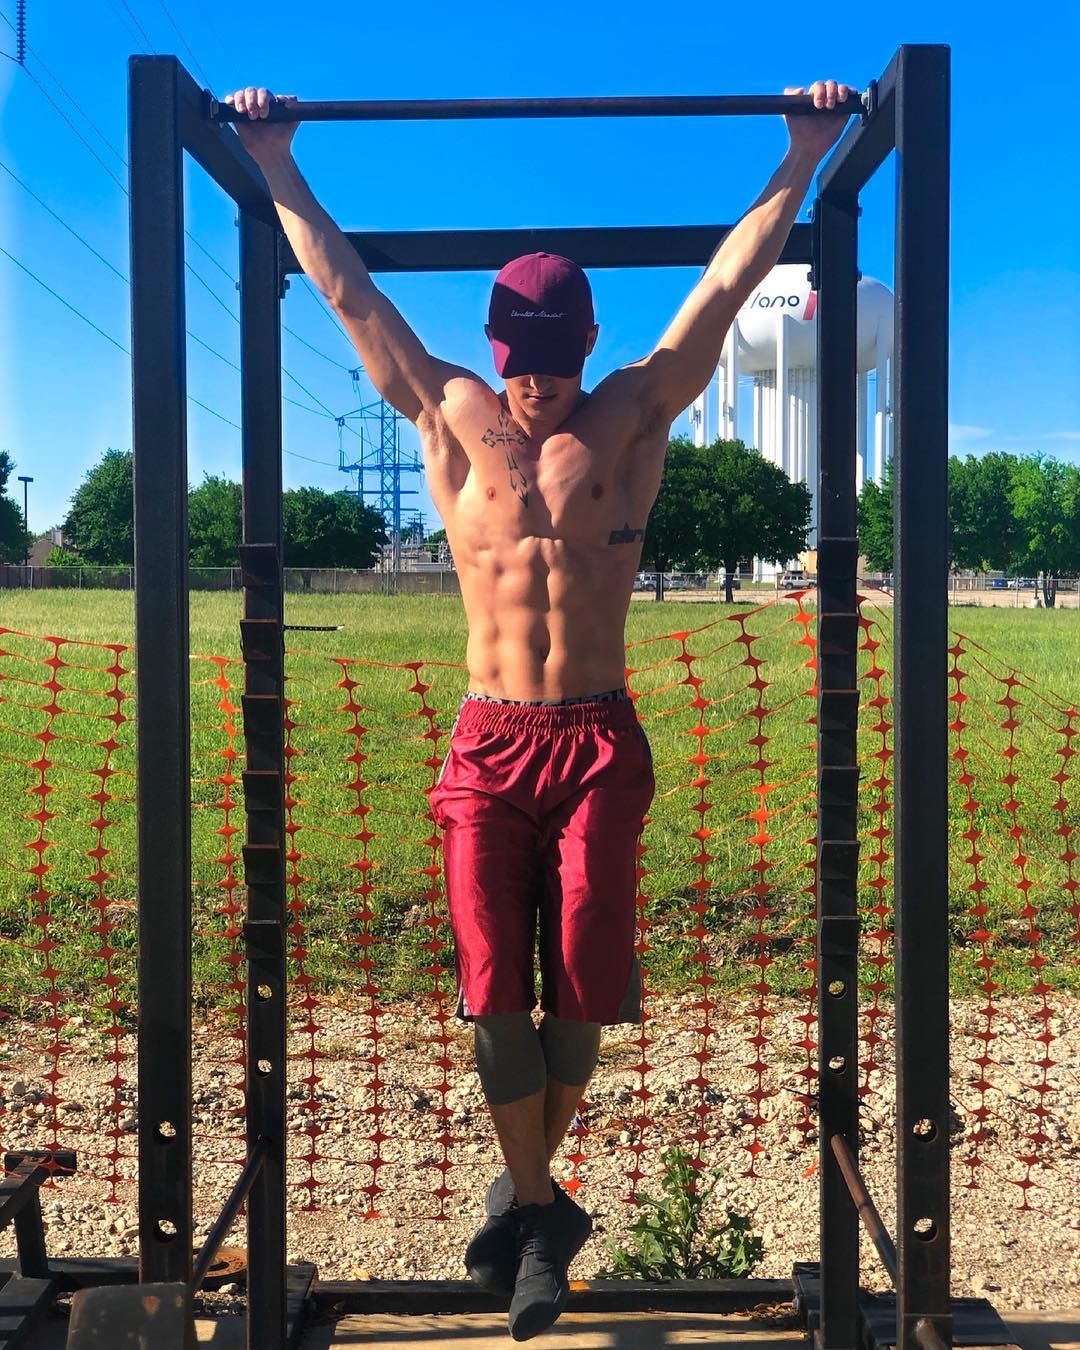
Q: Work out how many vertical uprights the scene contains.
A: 4